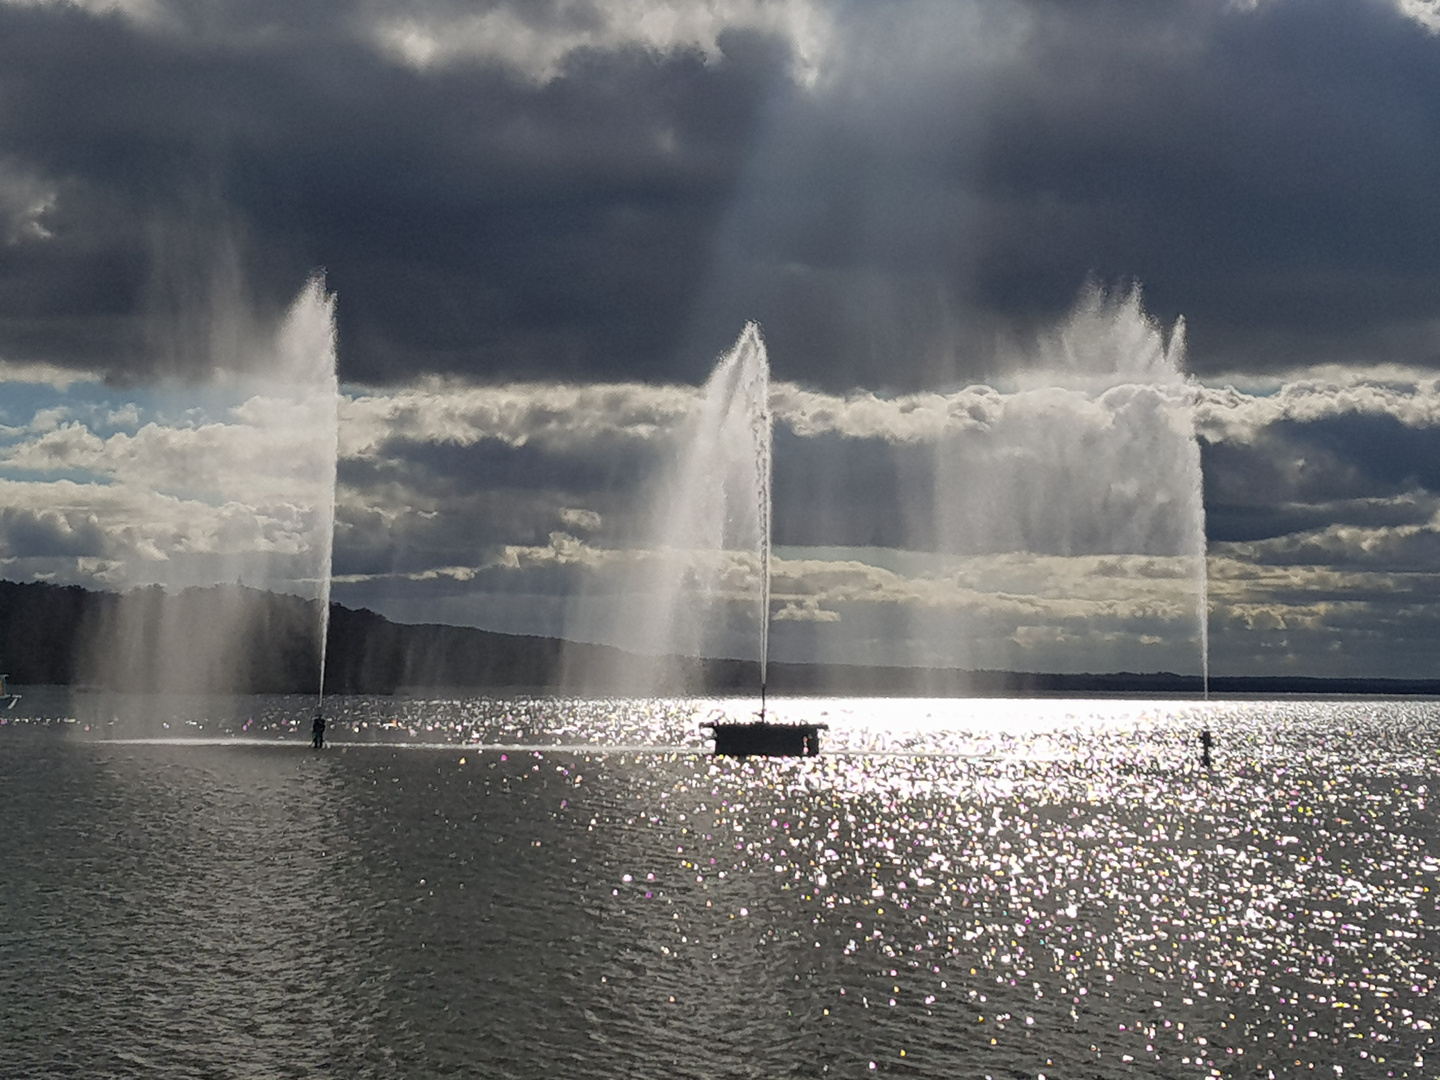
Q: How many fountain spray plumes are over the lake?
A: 3